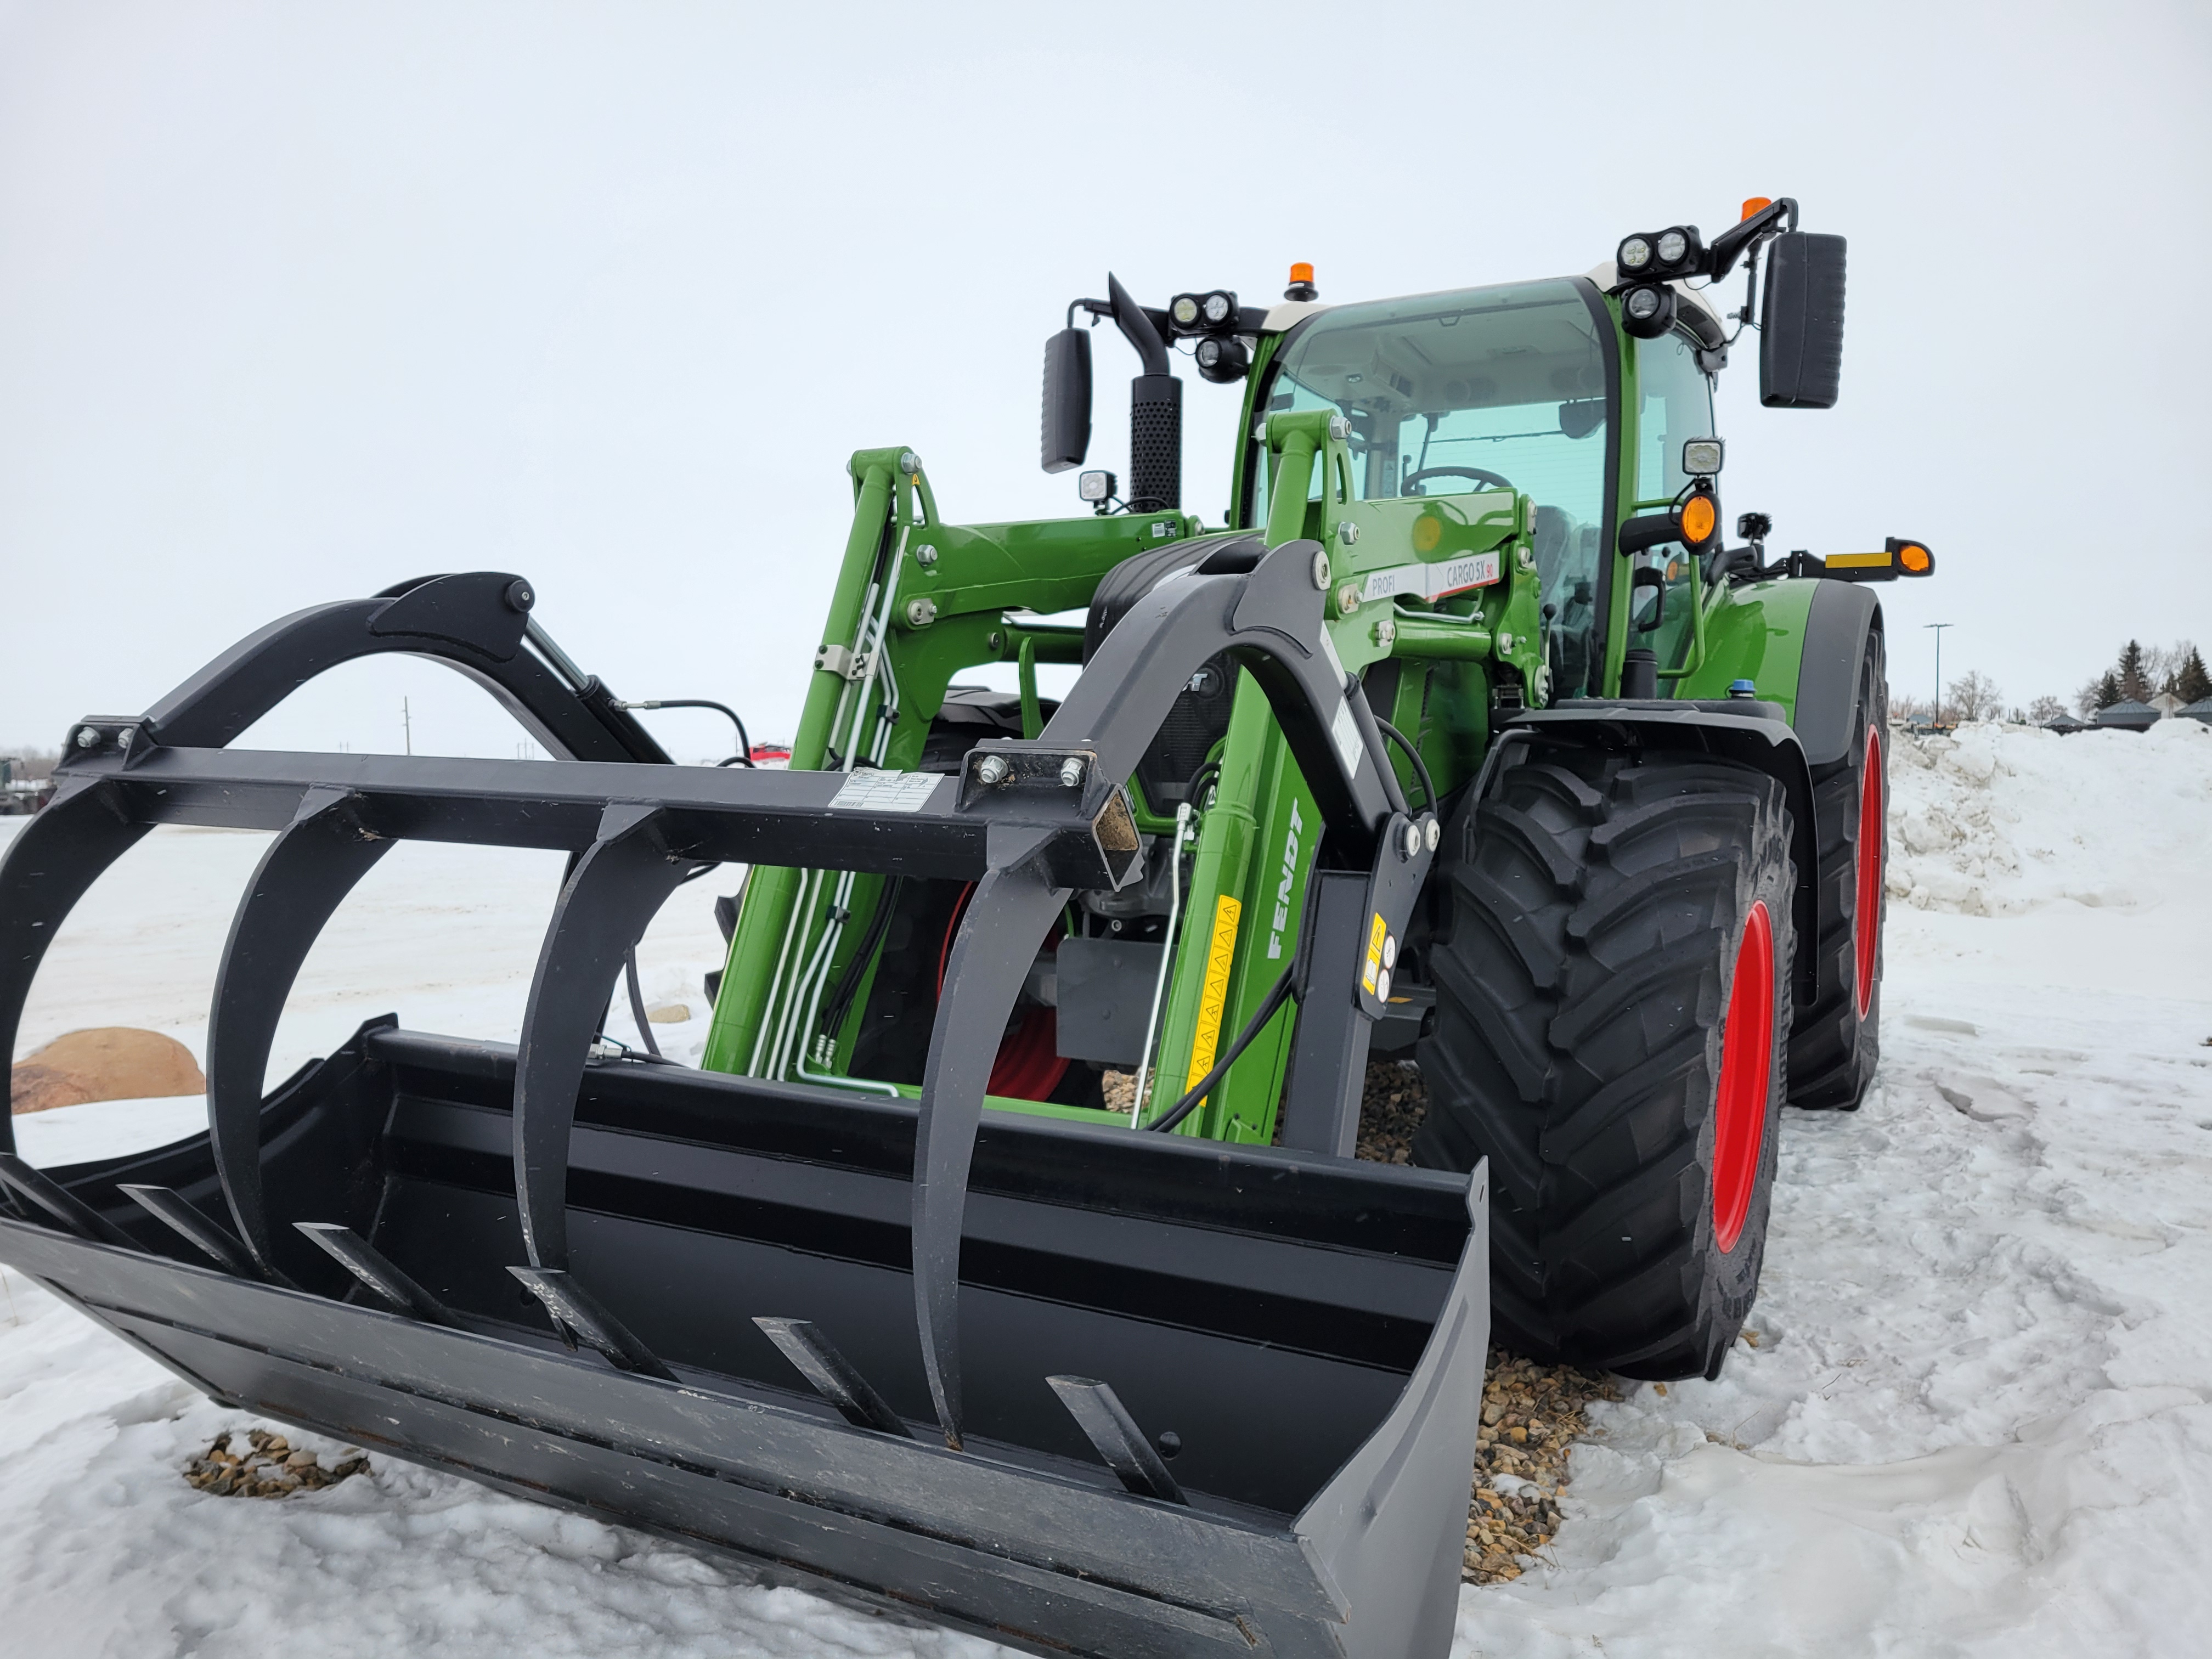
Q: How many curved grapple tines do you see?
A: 4